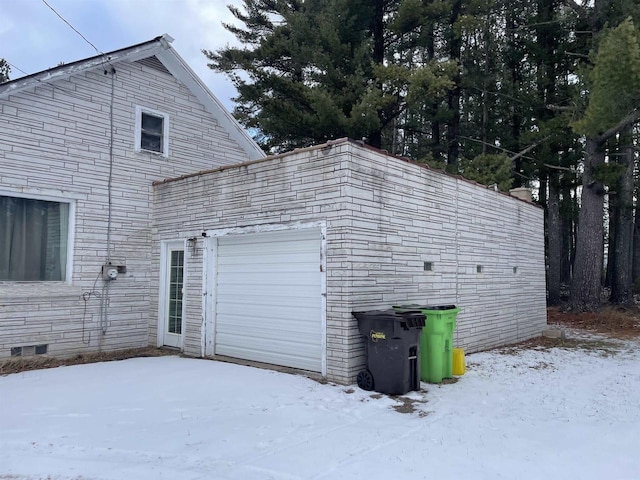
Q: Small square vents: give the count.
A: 3